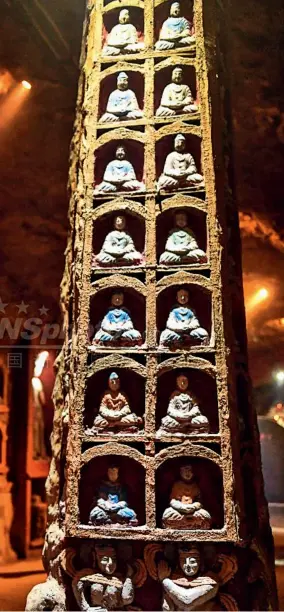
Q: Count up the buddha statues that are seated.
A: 14